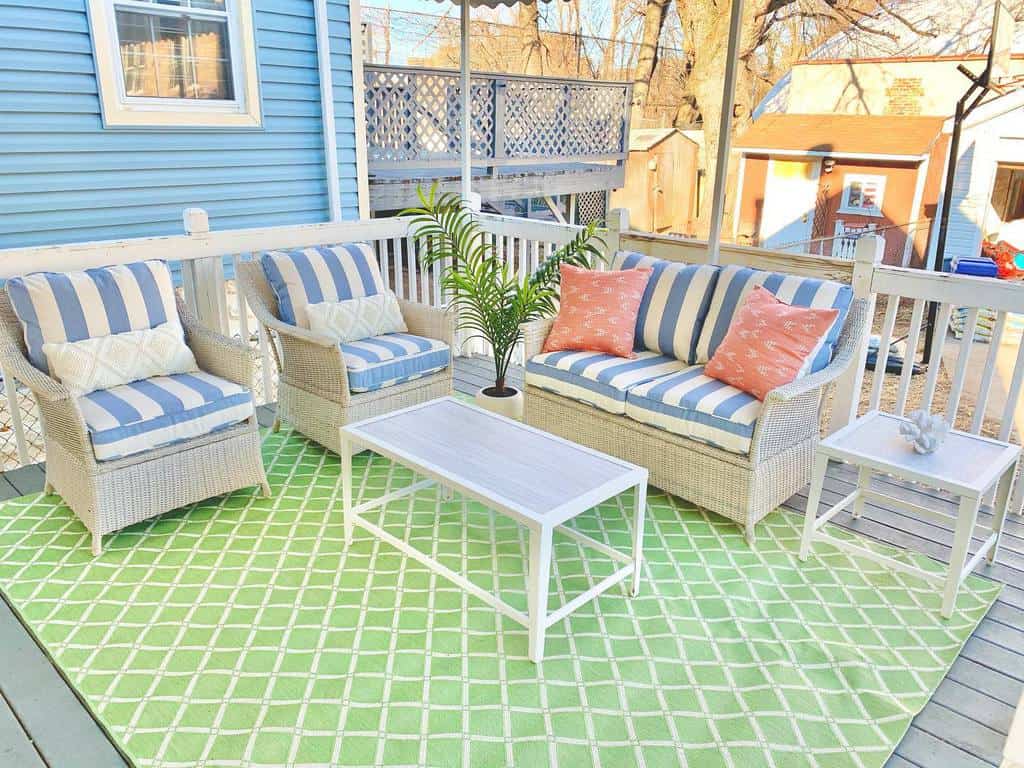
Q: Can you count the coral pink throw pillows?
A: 2